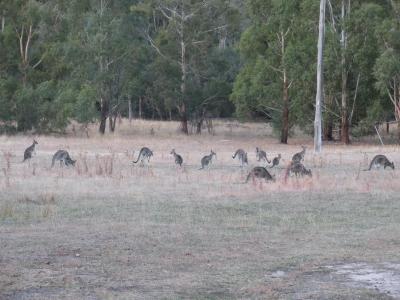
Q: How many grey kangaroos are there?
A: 12